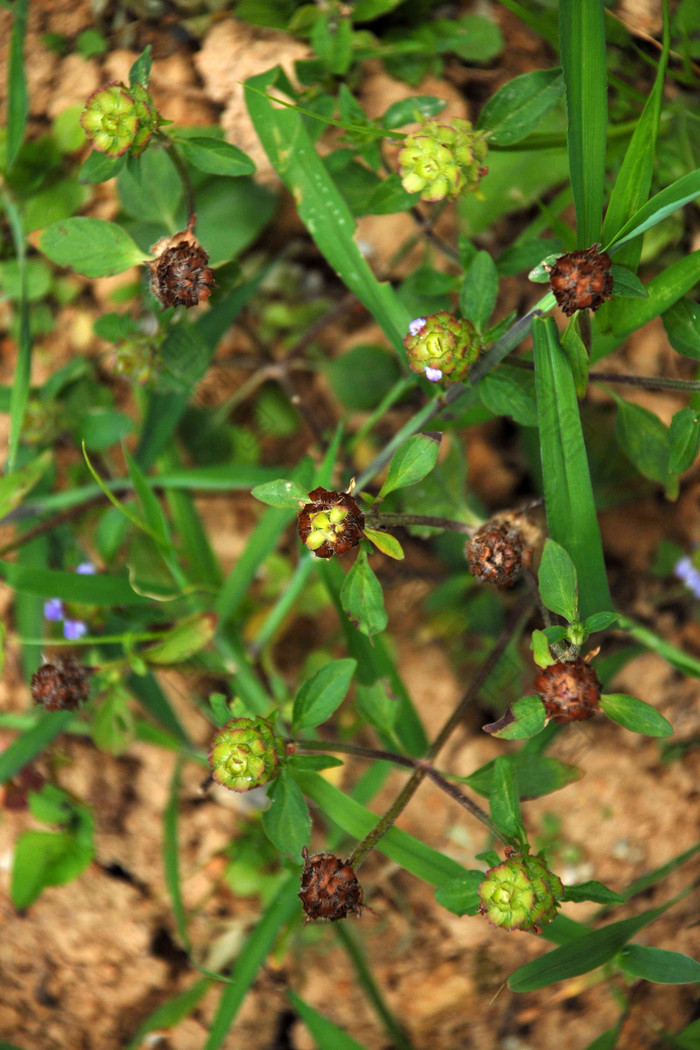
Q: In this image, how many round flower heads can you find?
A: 12